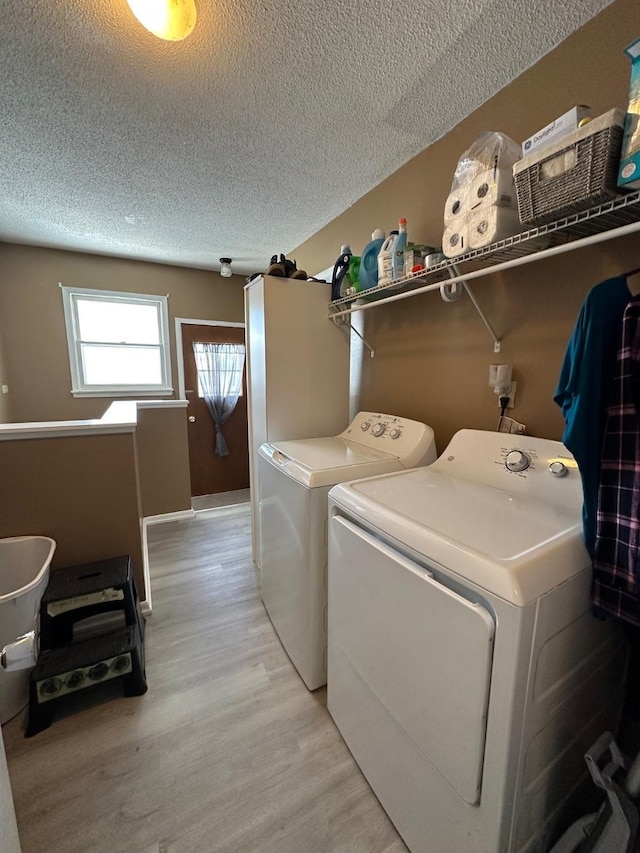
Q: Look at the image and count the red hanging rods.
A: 0